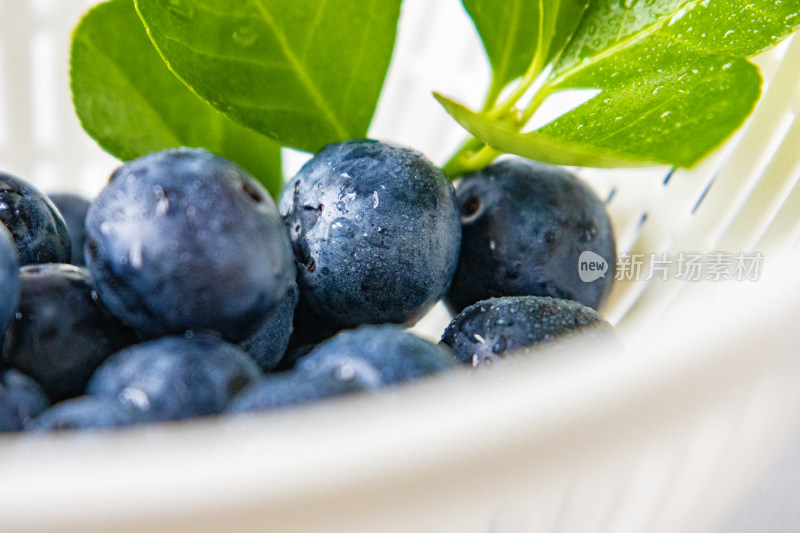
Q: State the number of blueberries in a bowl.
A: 14